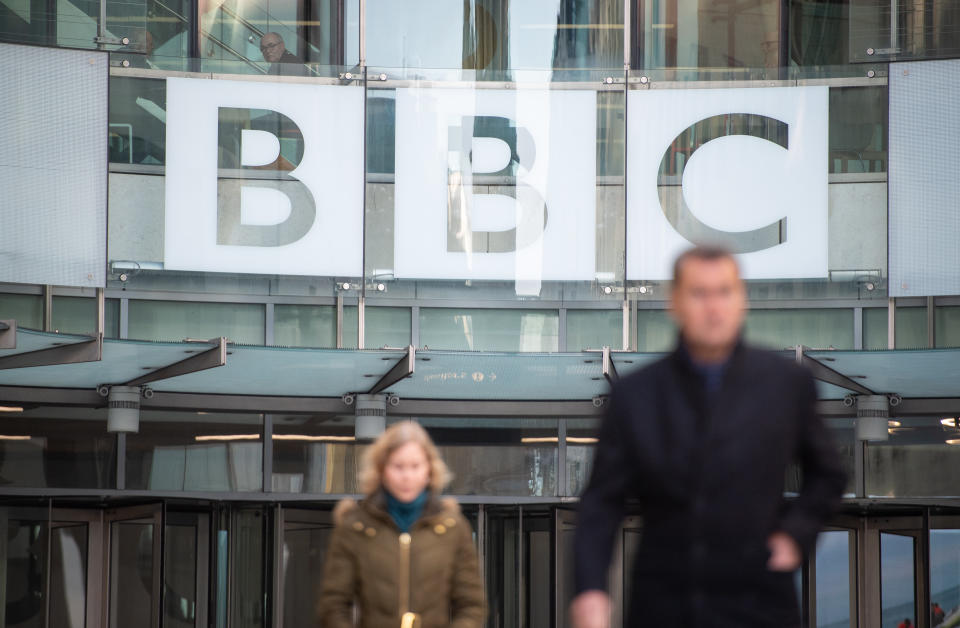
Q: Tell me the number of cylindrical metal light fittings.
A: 3